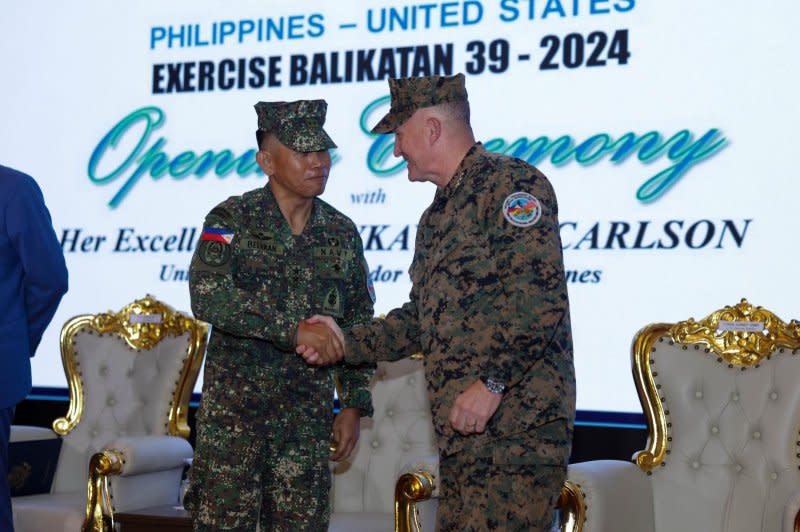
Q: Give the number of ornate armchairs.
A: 3